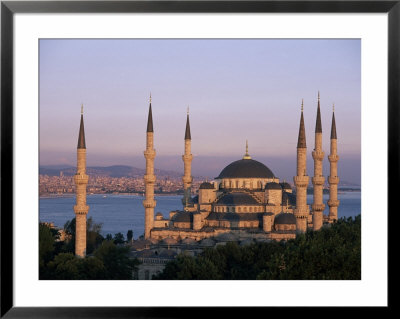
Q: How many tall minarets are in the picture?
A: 6